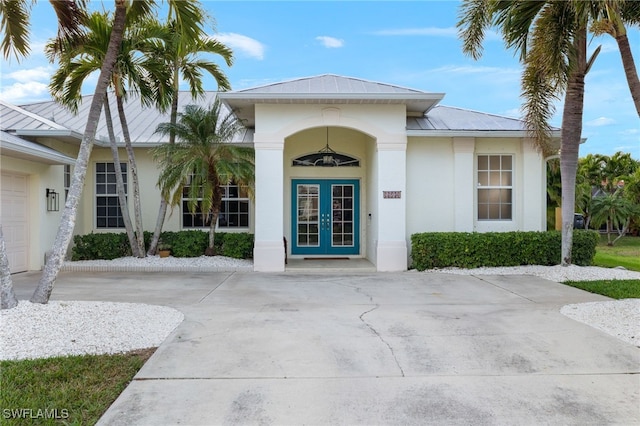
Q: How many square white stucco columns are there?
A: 2